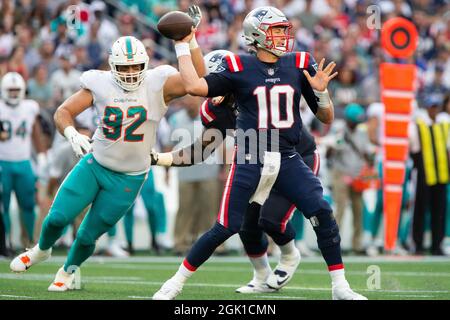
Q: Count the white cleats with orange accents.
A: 2